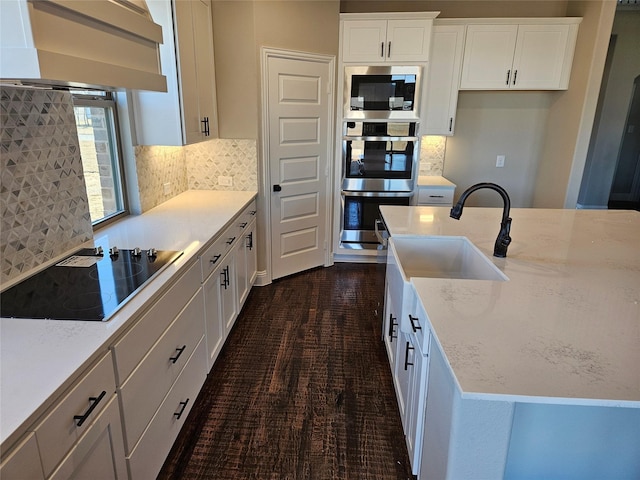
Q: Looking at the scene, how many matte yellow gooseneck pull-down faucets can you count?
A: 0